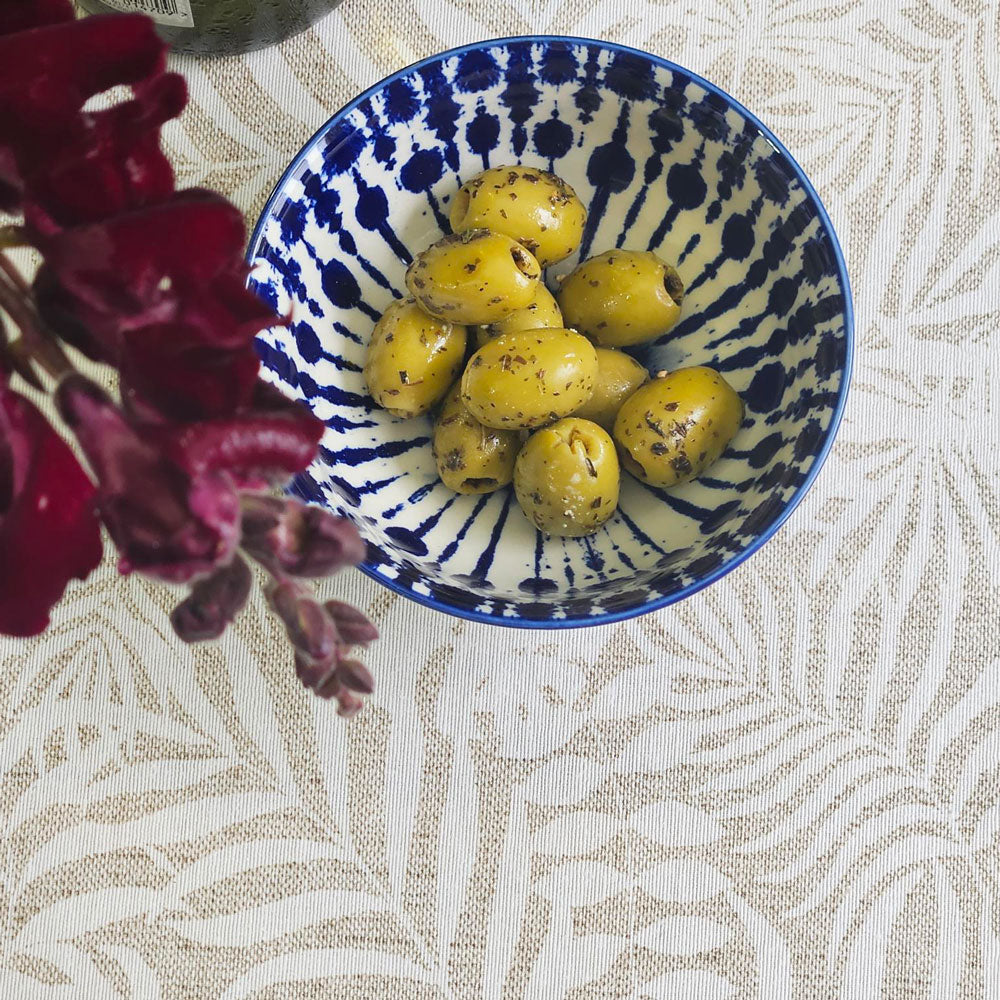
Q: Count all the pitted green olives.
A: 10